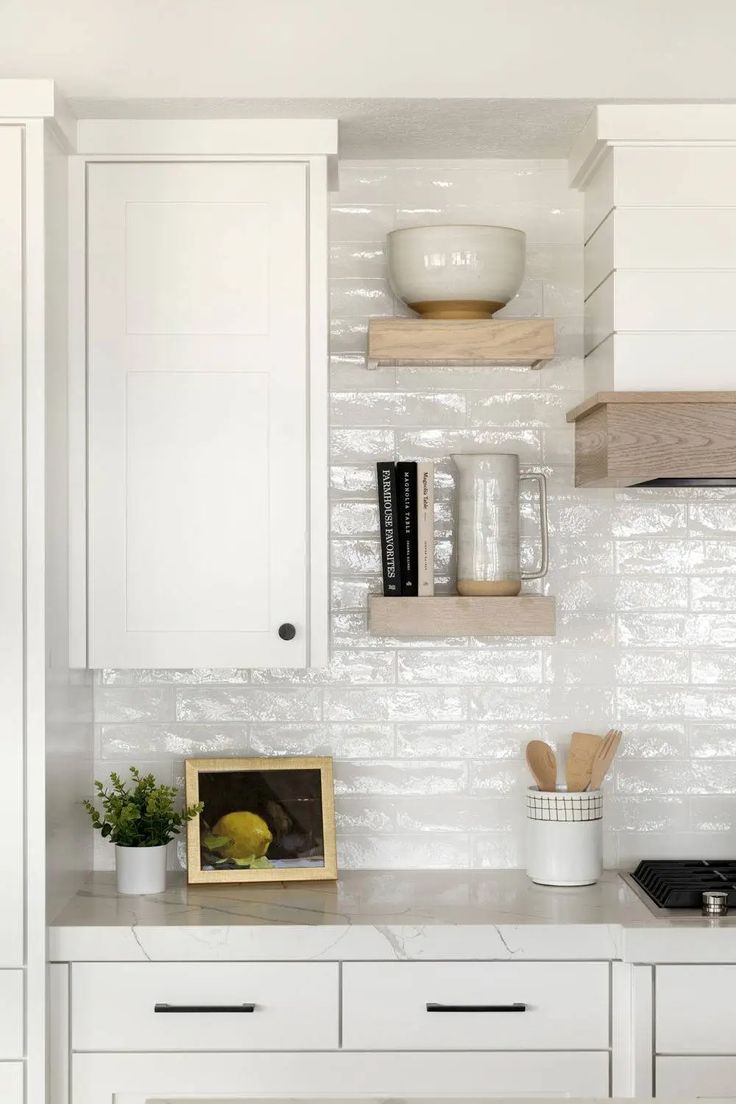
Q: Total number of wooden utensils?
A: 3